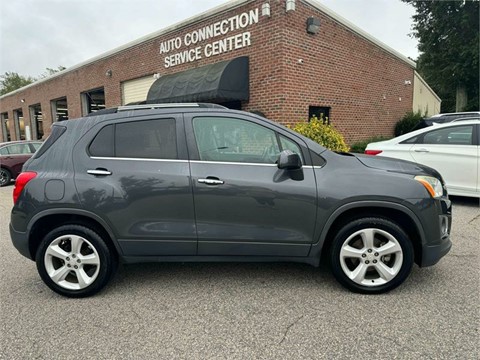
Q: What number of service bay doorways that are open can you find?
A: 5